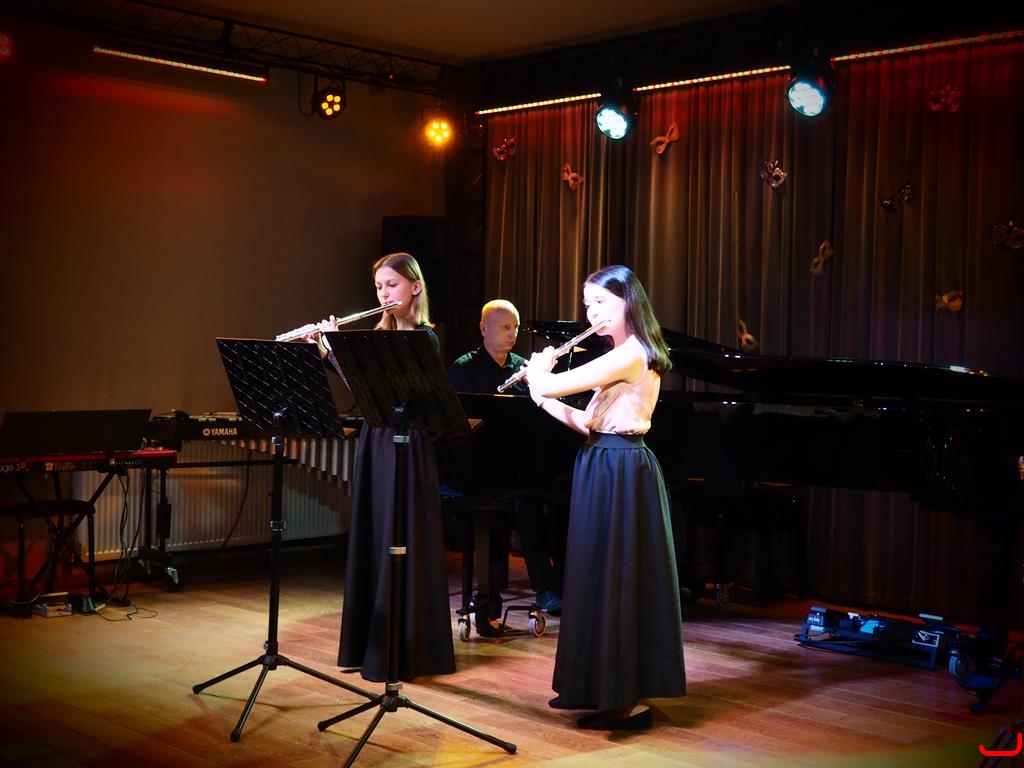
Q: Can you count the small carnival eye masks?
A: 10